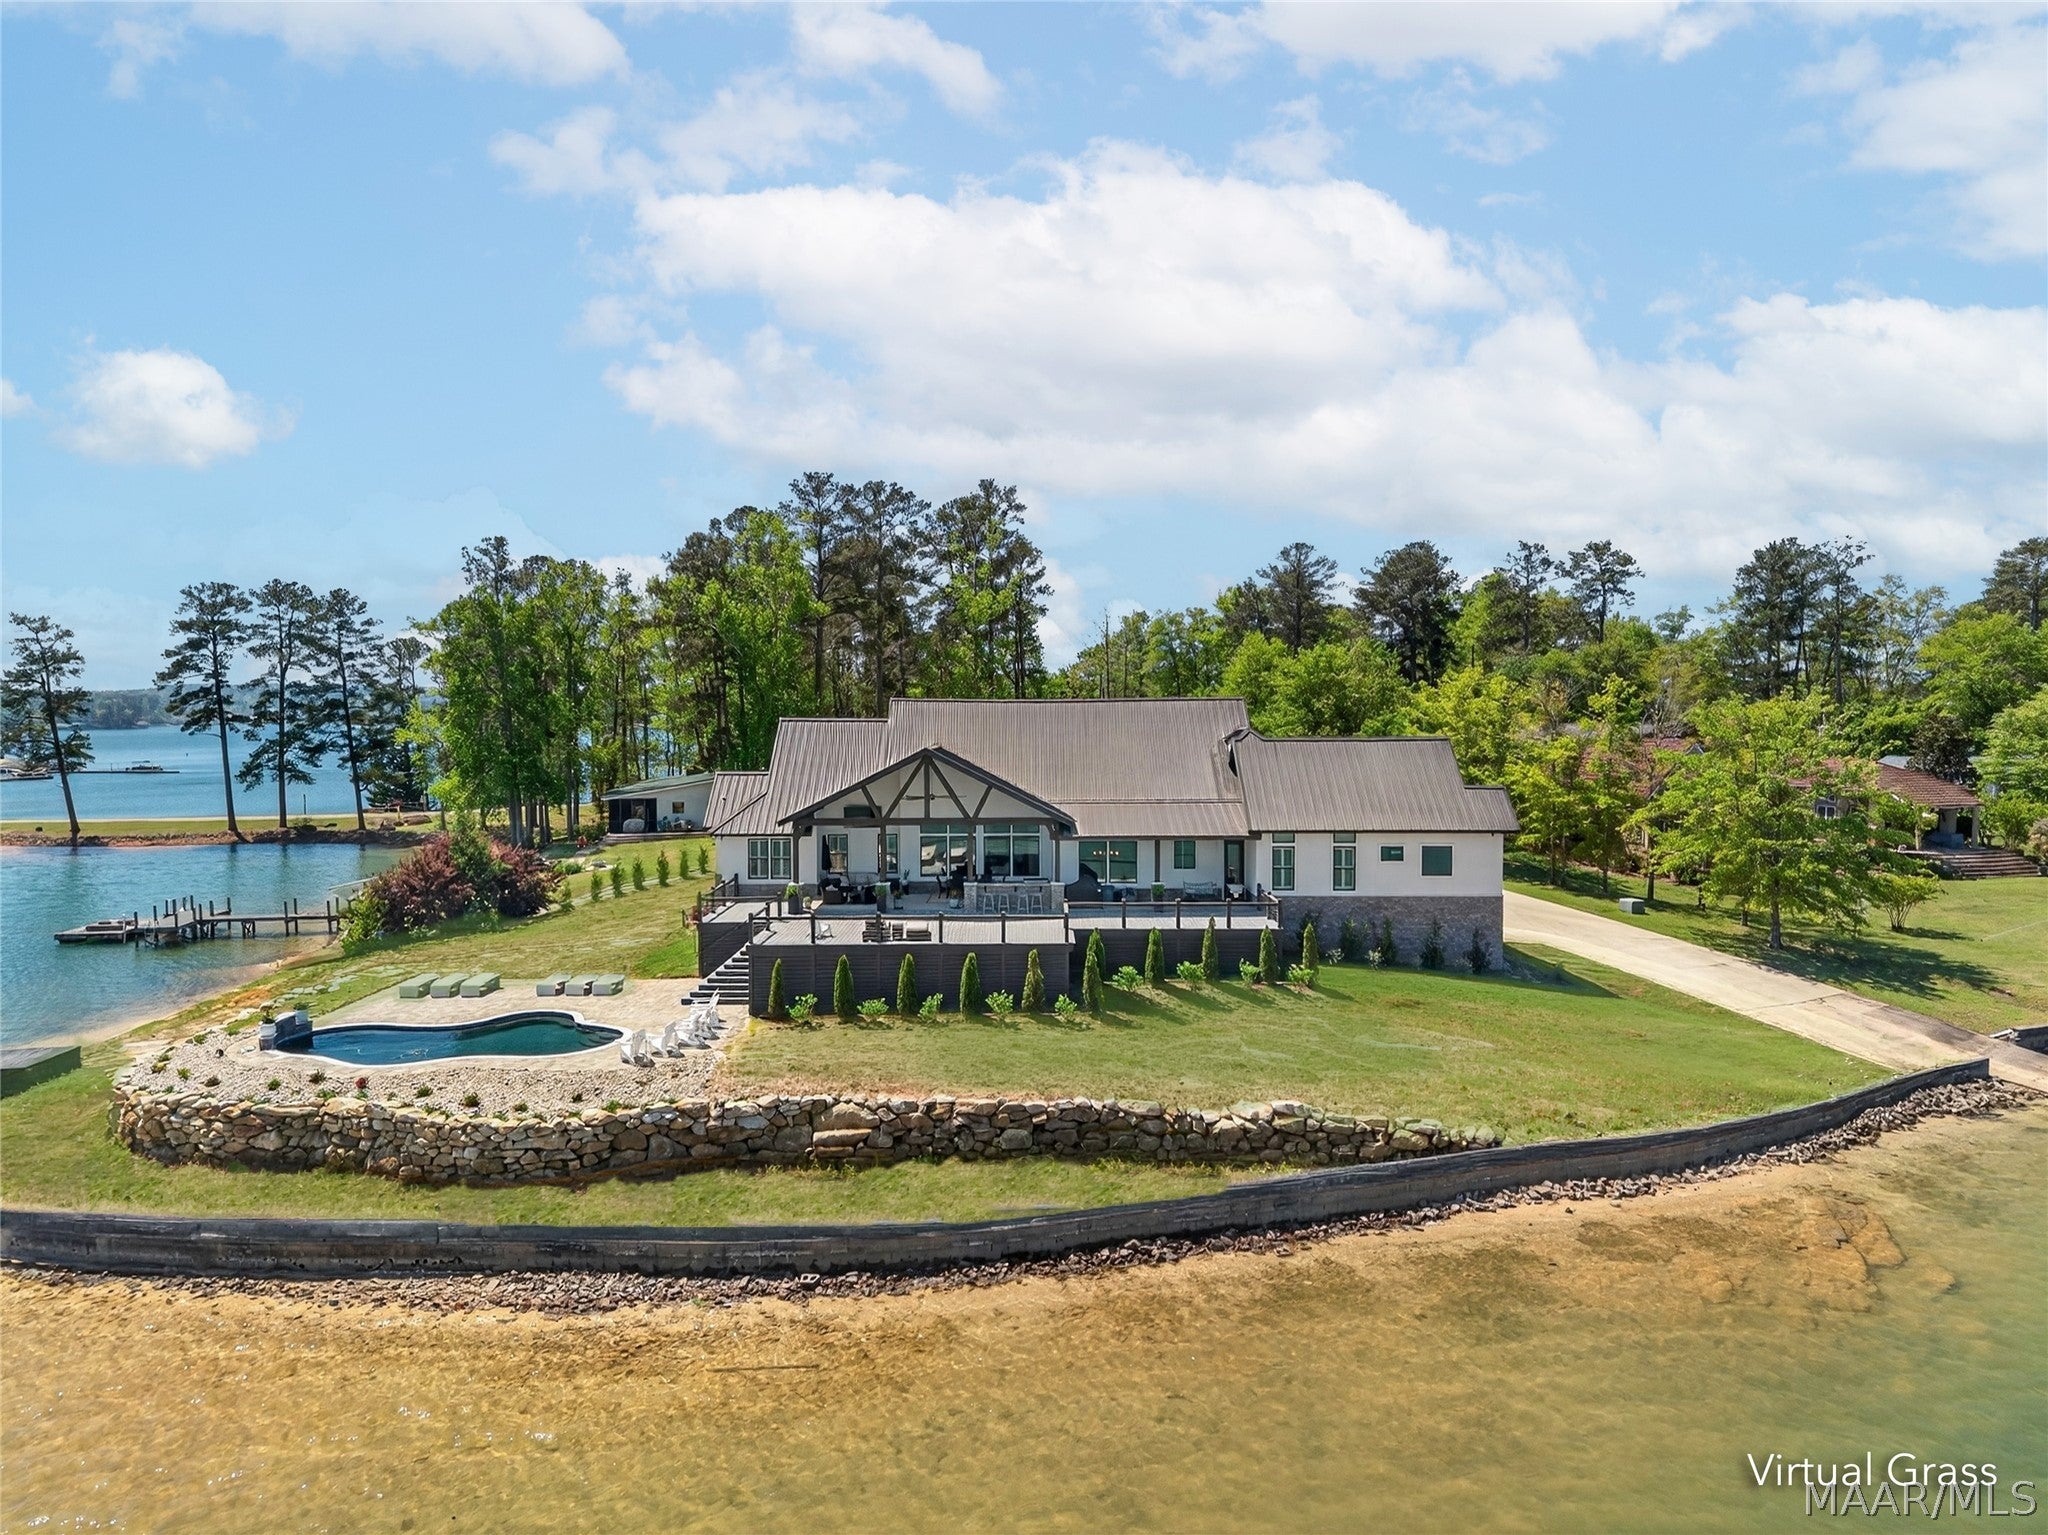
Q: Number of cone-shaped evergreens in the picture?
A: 11